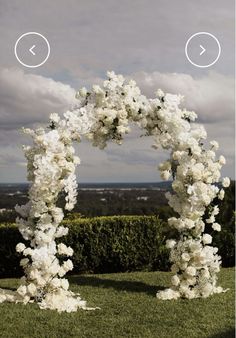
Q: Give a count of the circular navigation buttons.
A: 2